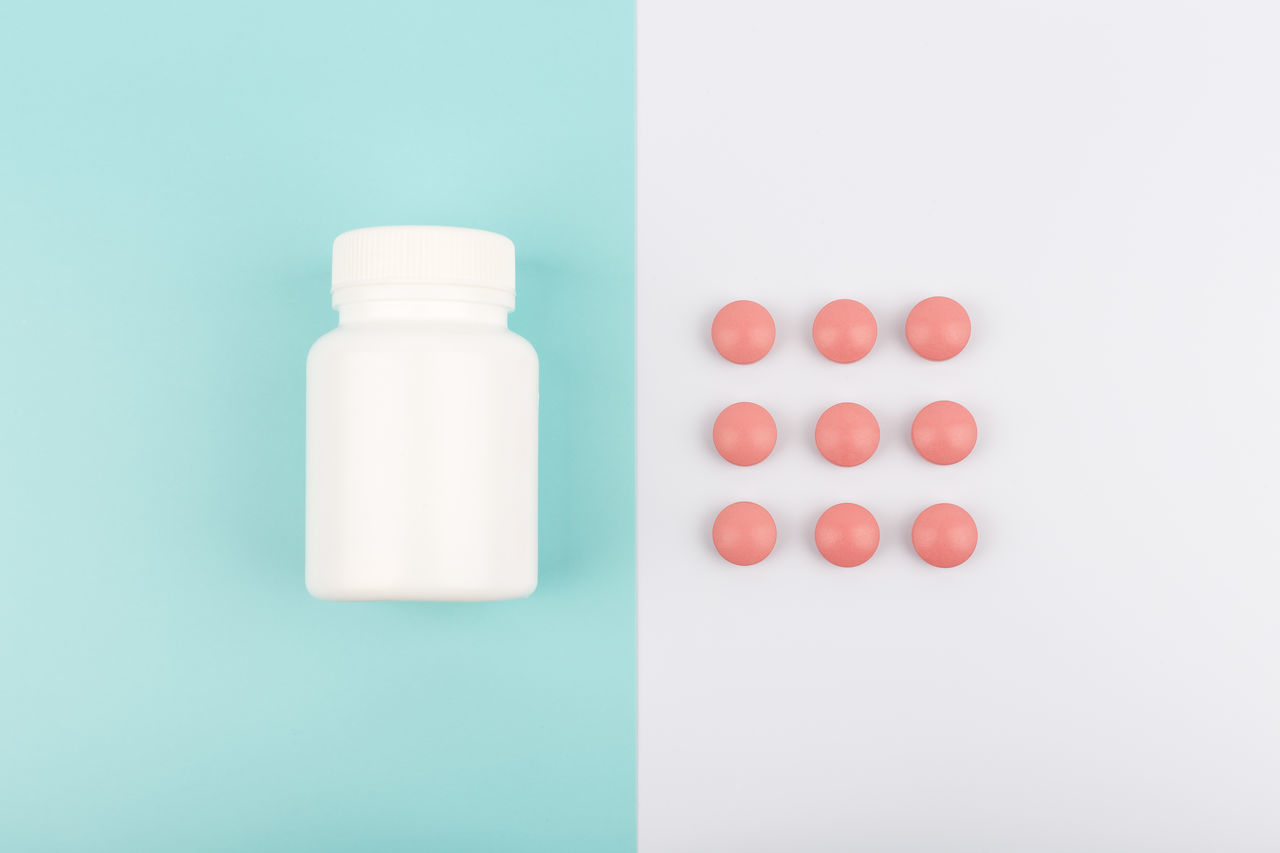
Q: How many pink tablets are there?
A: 9